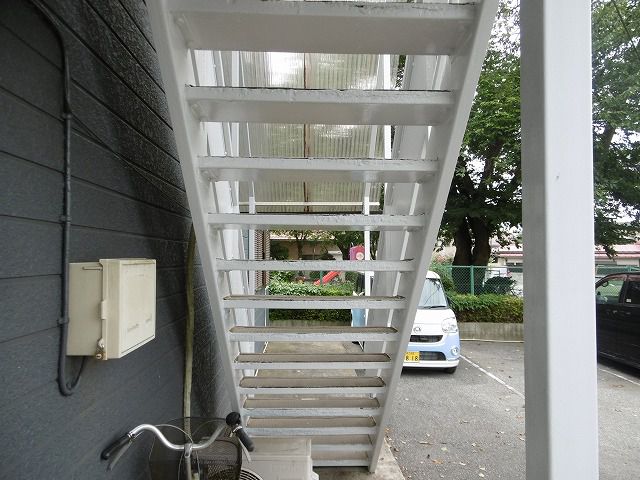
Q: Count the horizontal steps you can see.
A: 13